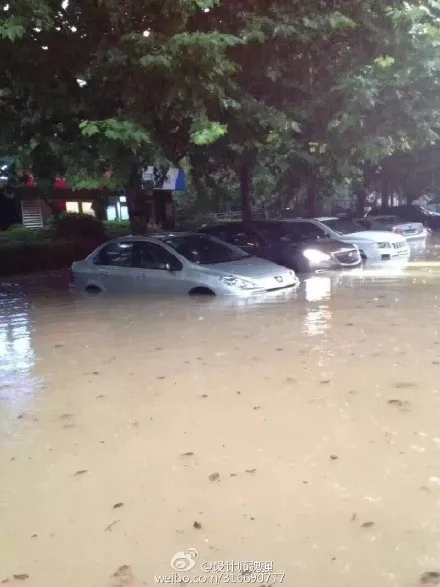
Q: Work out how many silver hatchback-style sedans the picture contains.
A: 1